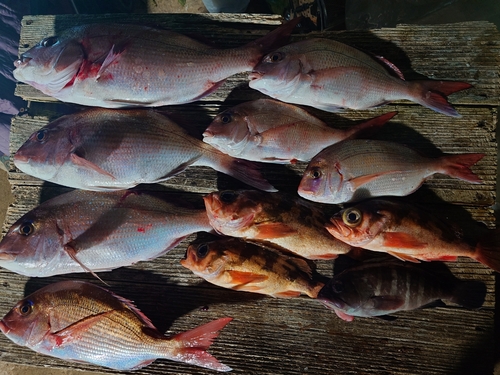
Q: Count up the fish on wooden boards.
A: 11